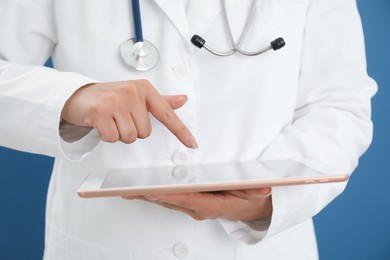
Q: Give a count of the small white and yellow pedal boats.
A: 0